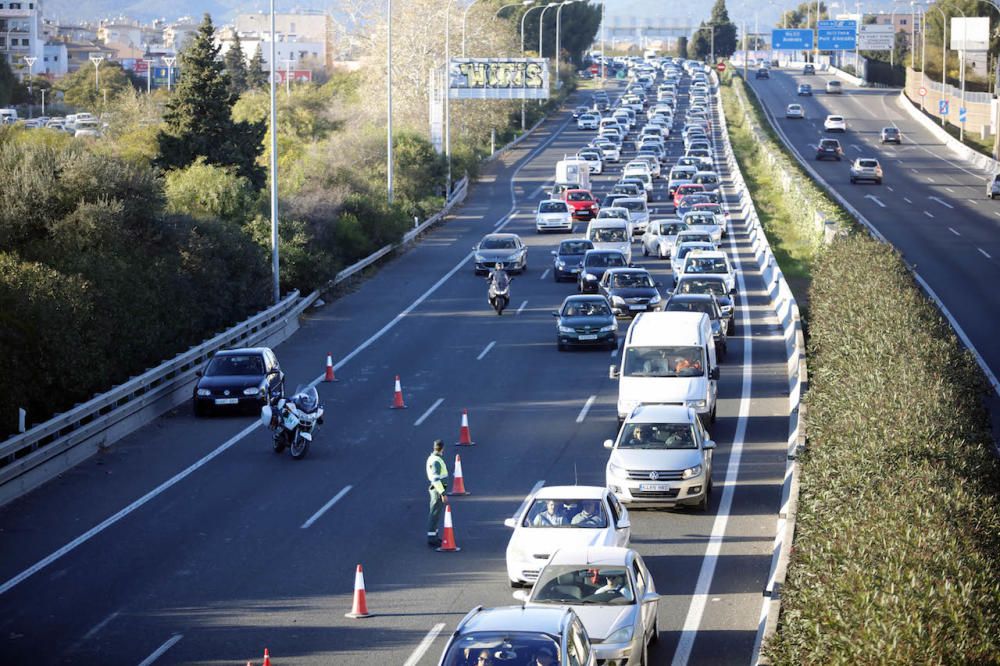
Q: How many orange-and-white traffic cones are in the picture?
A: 7